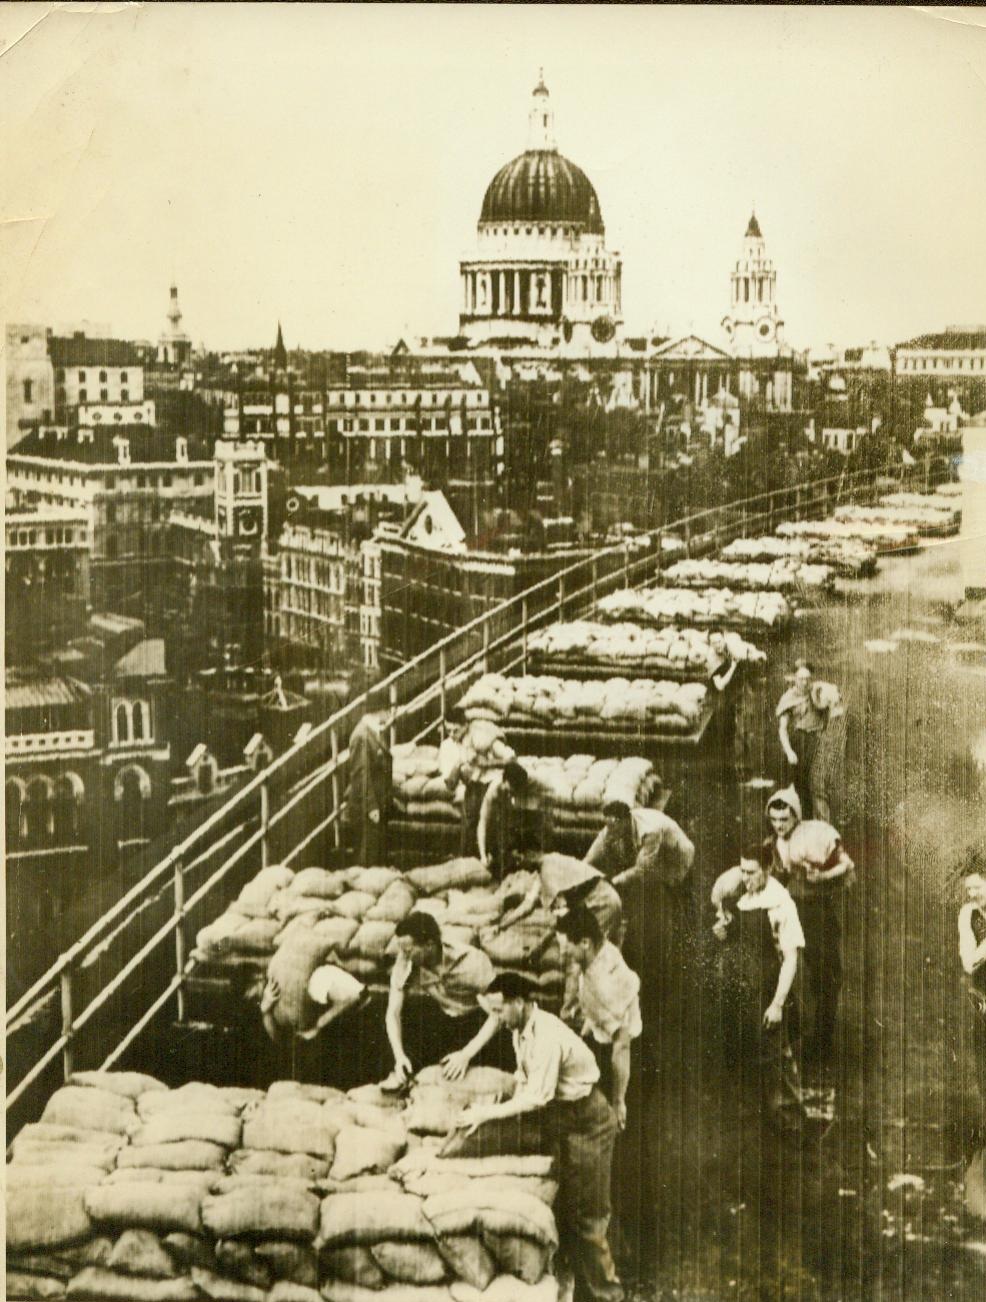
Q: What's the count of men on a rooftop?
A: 13